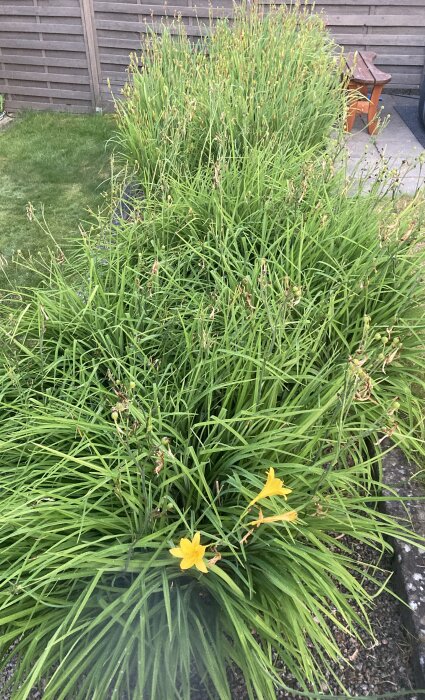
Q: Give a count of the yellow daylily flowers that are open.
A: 2